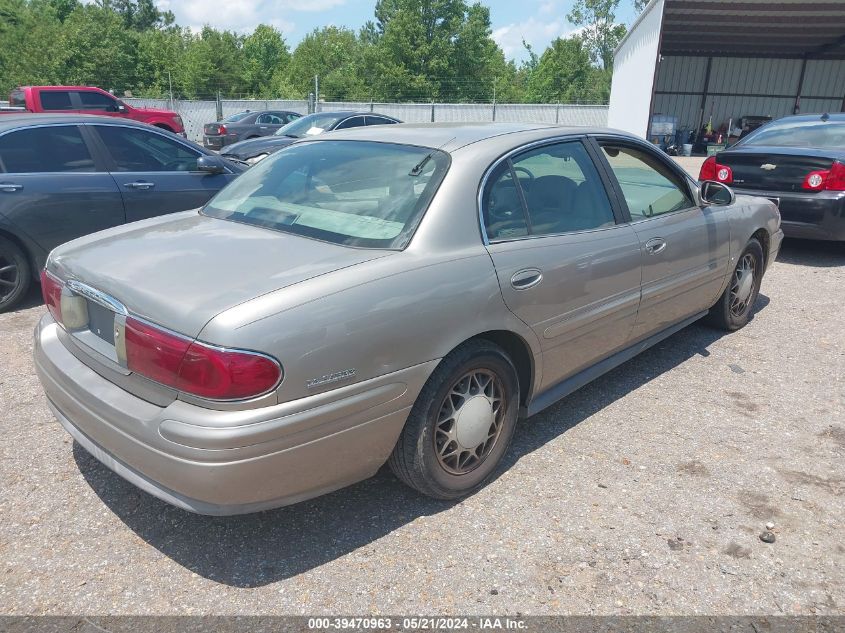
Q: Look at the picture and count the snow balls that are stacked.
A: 0